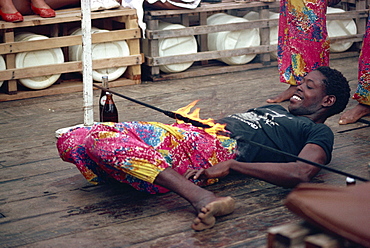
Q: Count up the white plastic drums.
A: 7